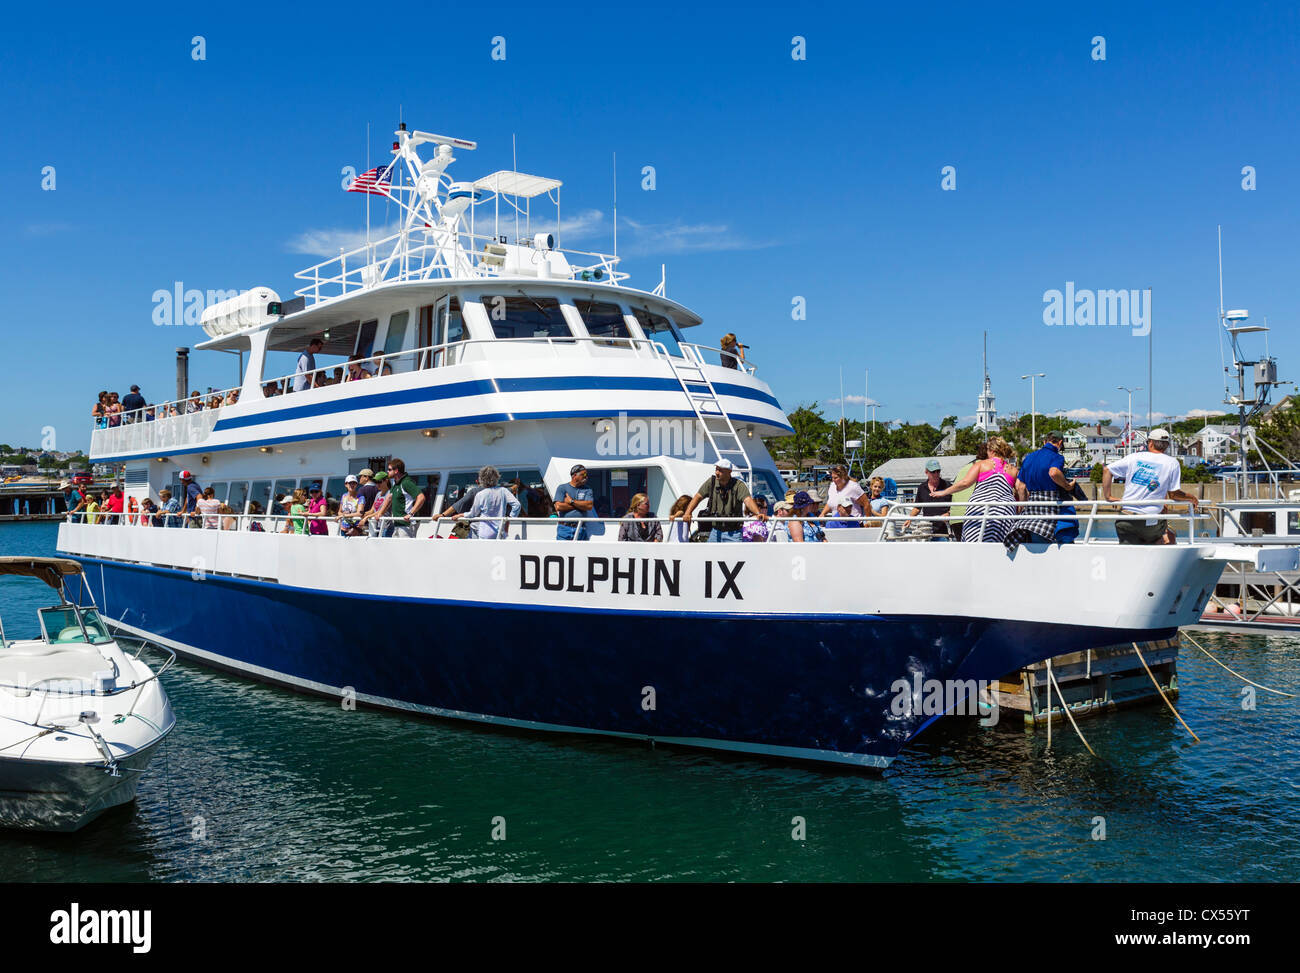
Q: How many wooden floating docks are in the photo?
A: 1